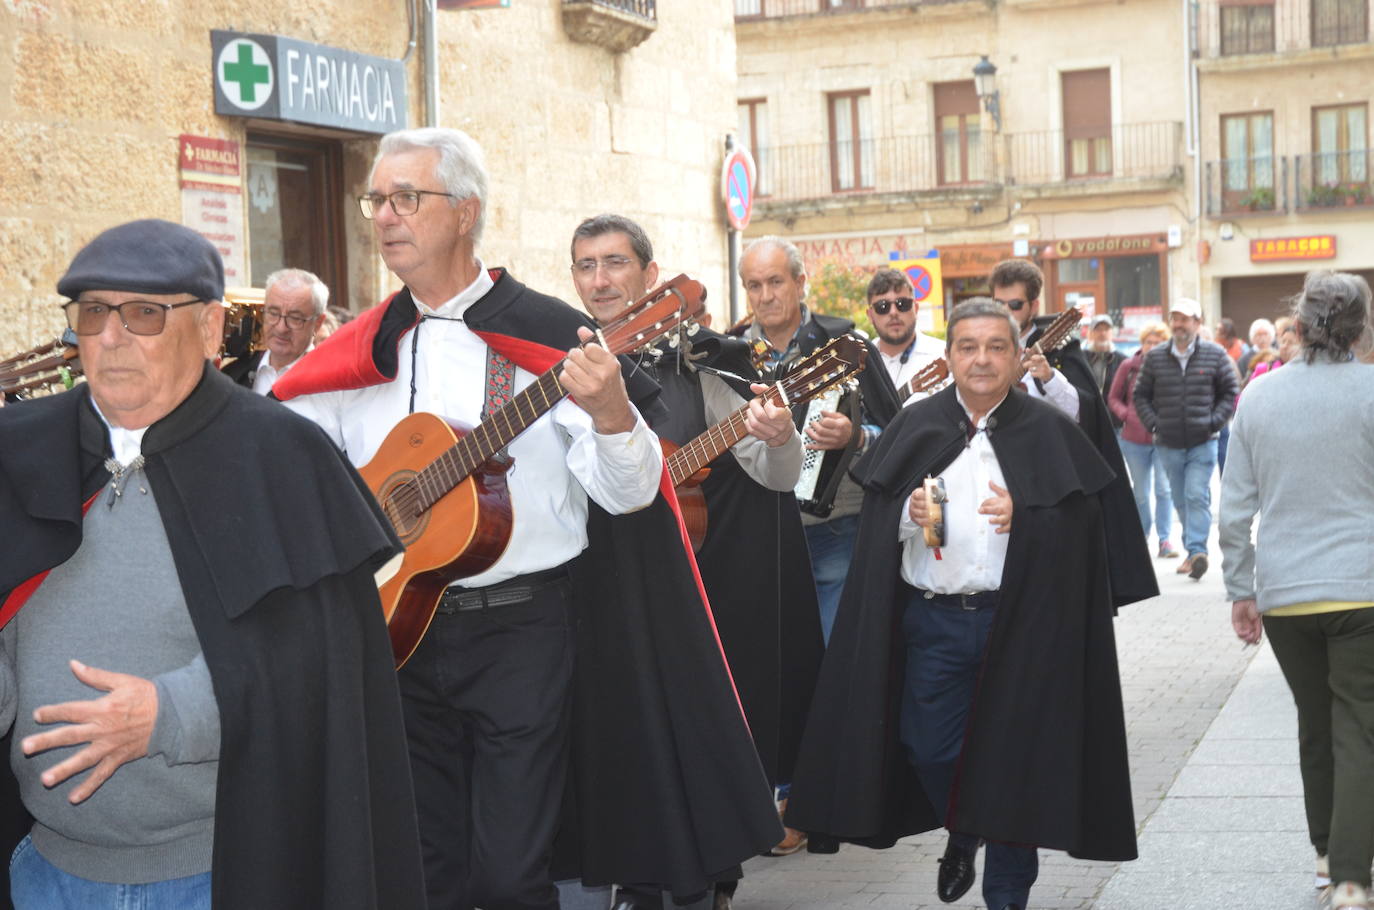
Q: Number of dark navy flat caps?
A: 1